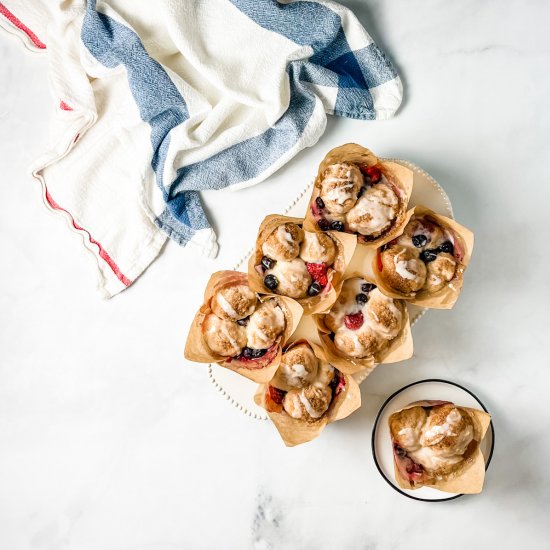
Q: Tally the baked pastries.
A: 7